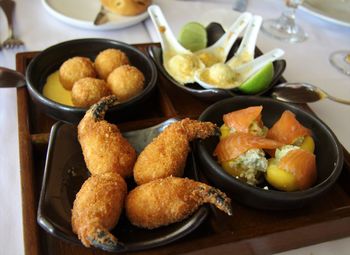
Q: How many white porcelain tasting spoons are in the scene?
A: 4